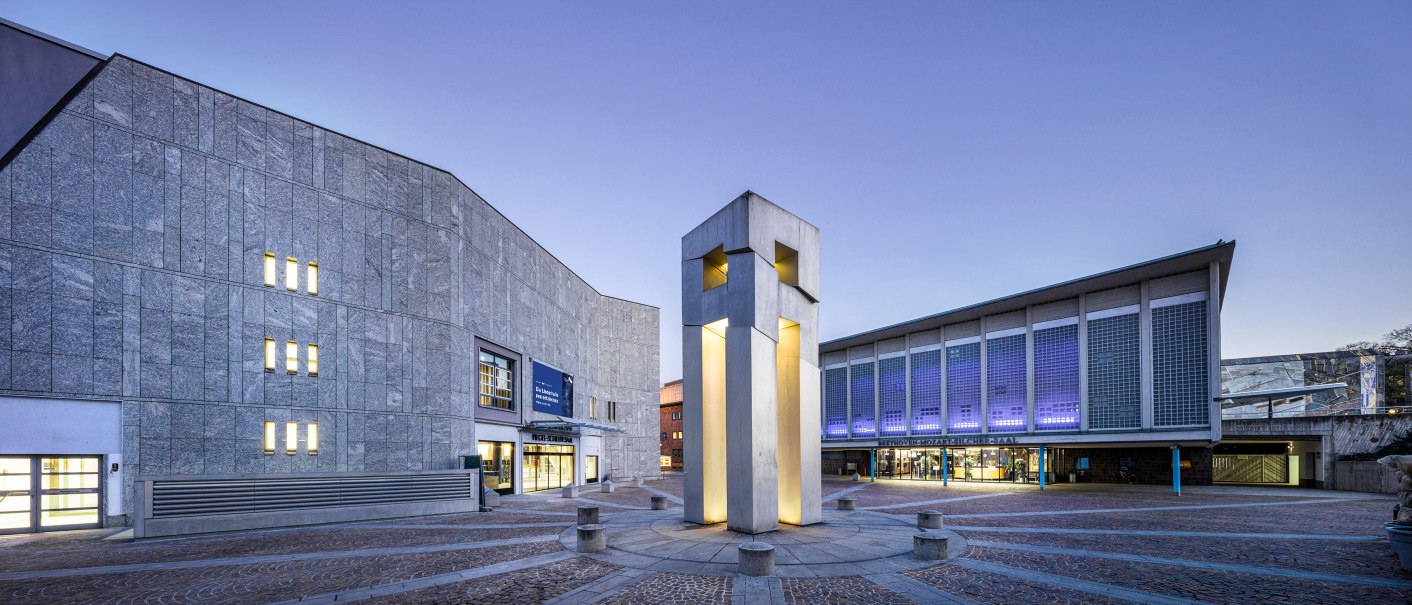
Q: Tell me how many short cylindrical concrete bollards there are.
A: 7